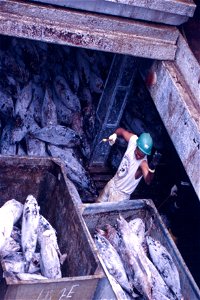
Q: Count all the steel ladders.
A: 1